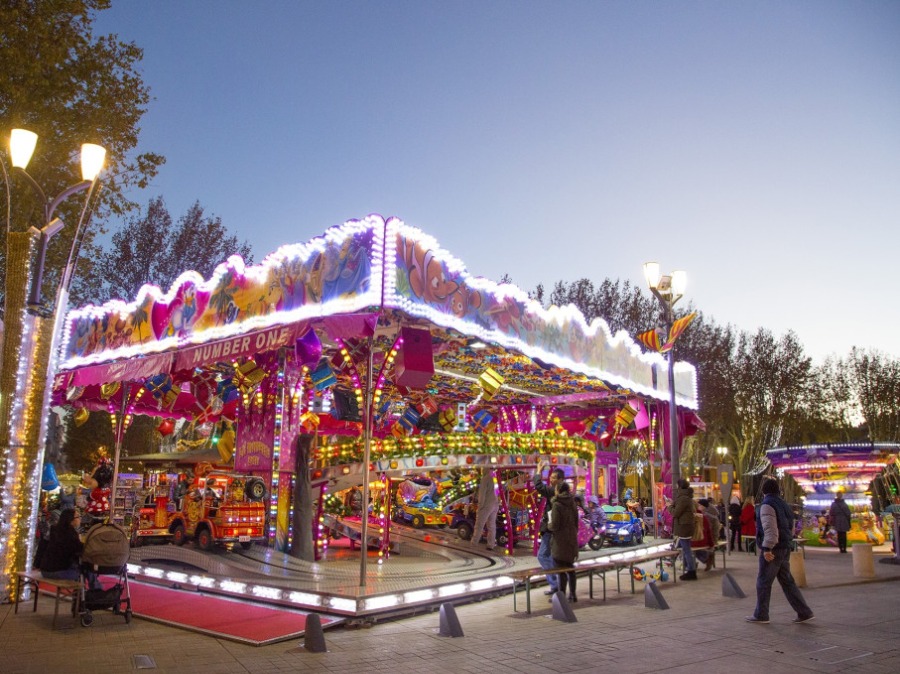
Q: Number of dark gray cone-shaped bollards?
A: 5